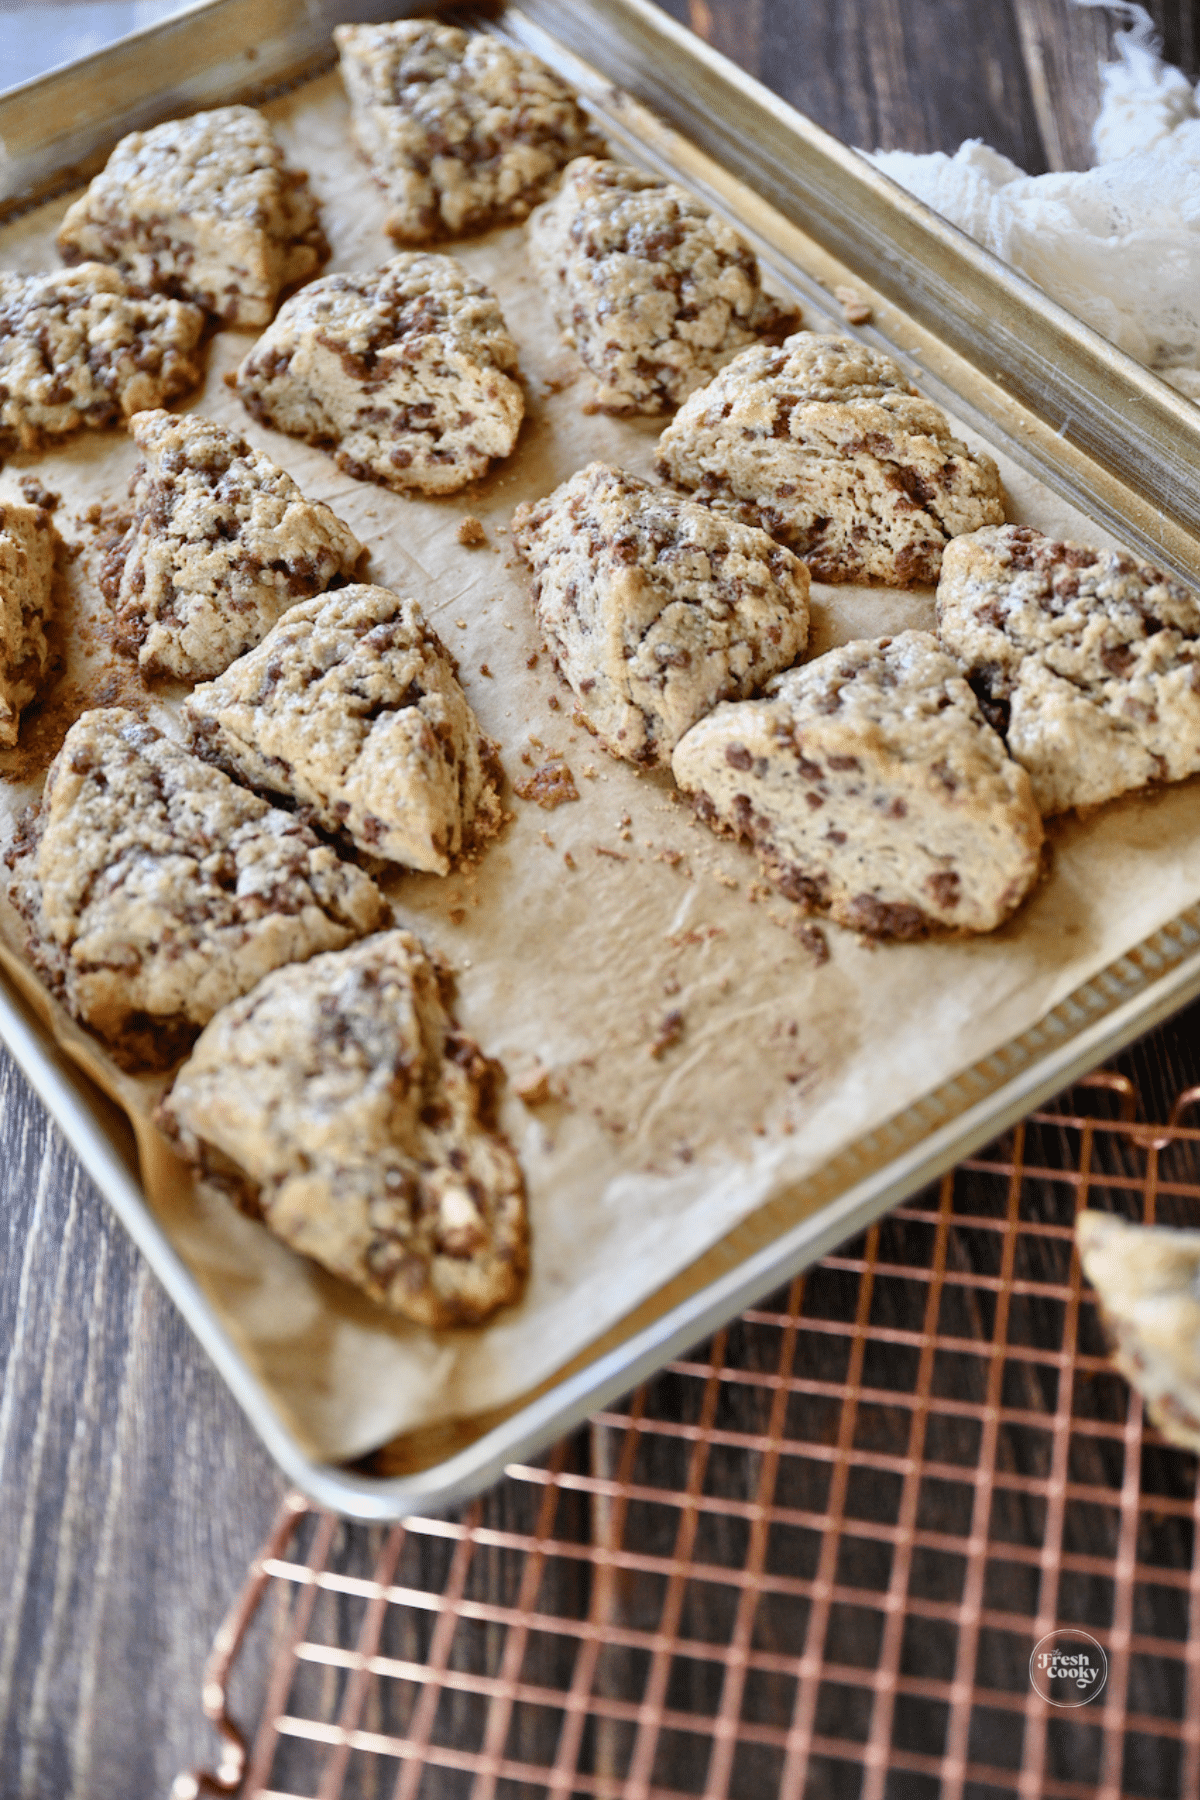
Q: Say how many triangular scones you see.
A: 15